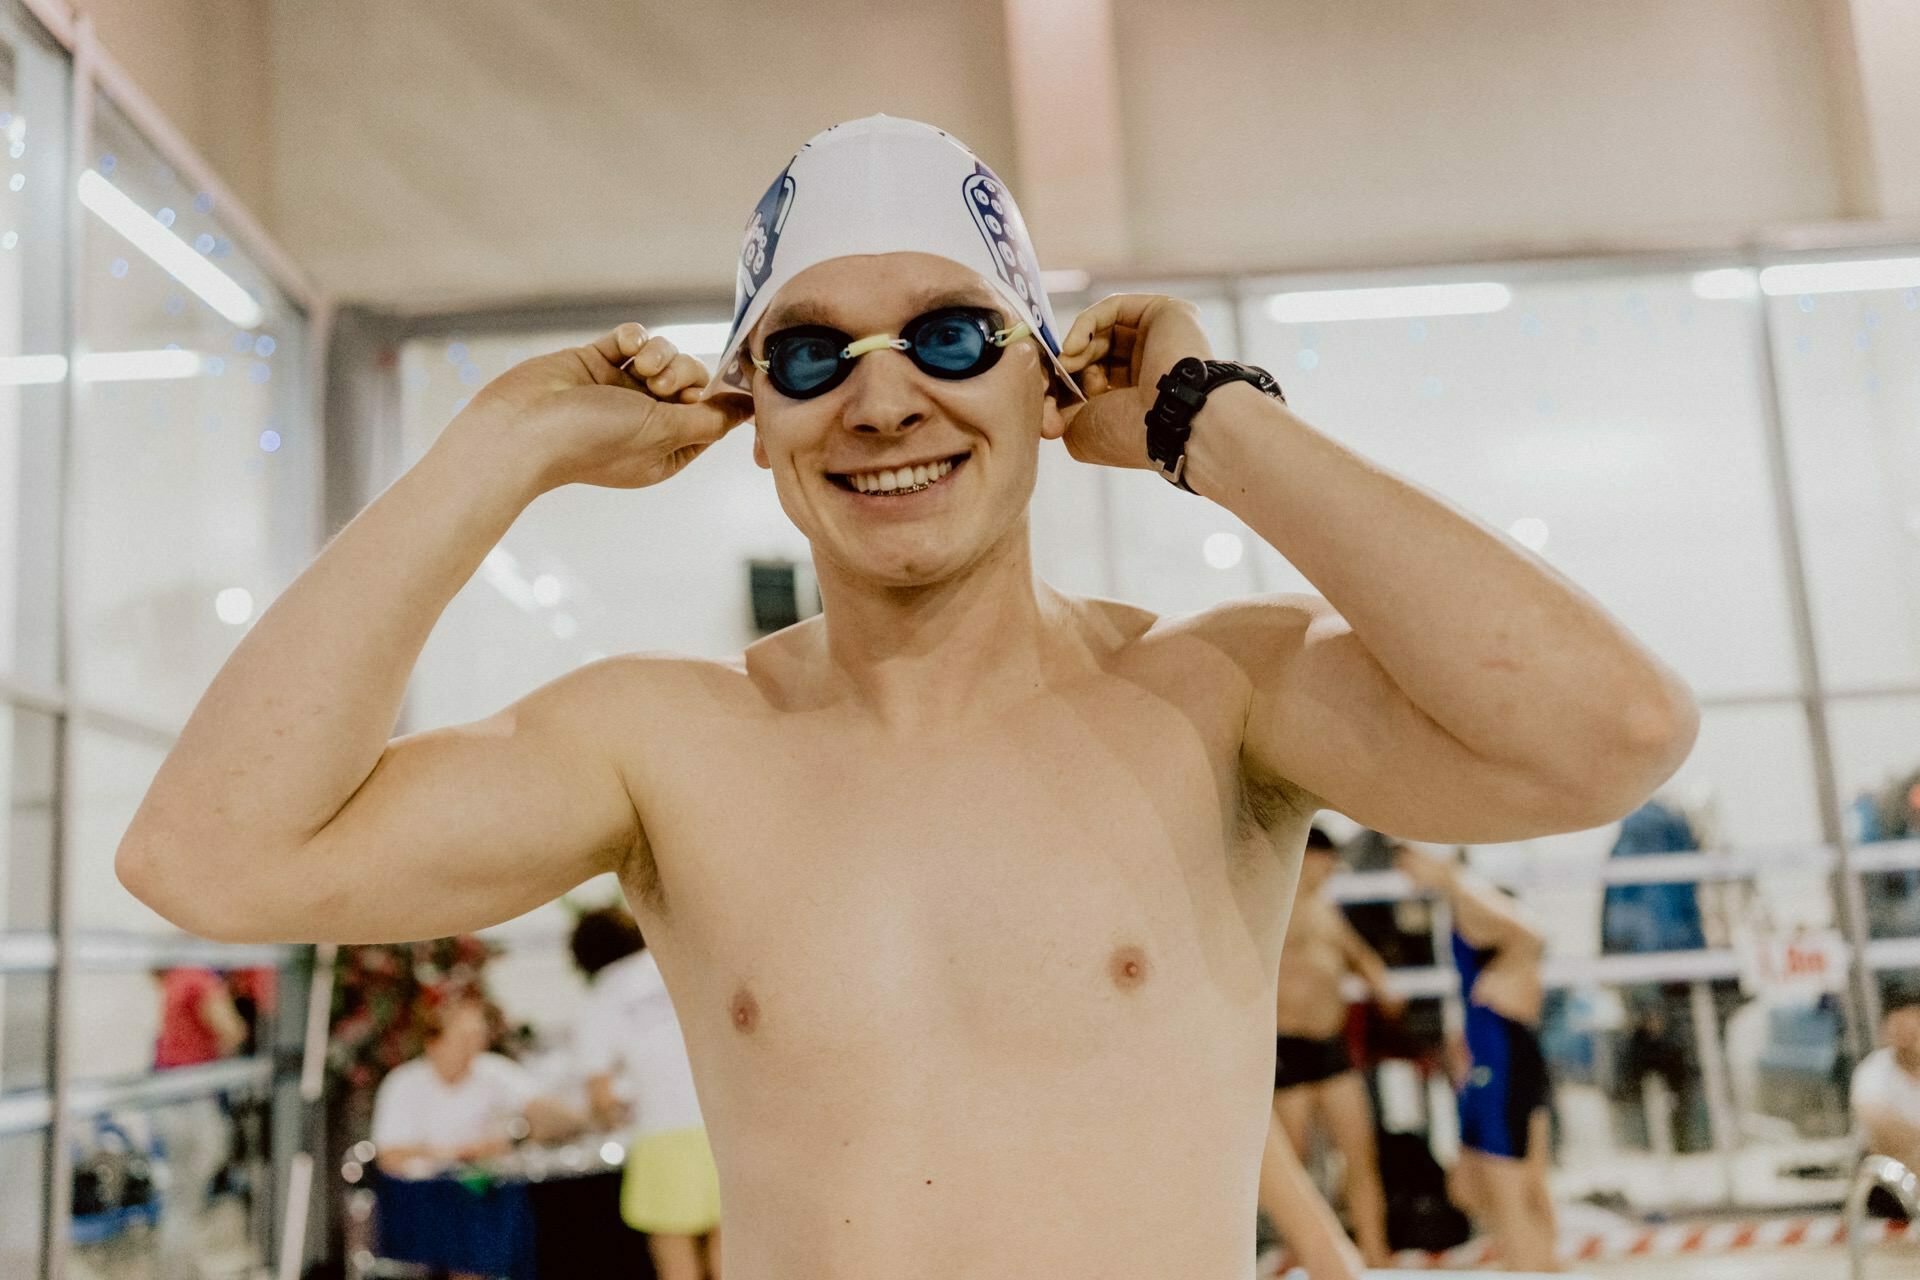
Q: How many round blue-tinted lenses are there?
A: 2